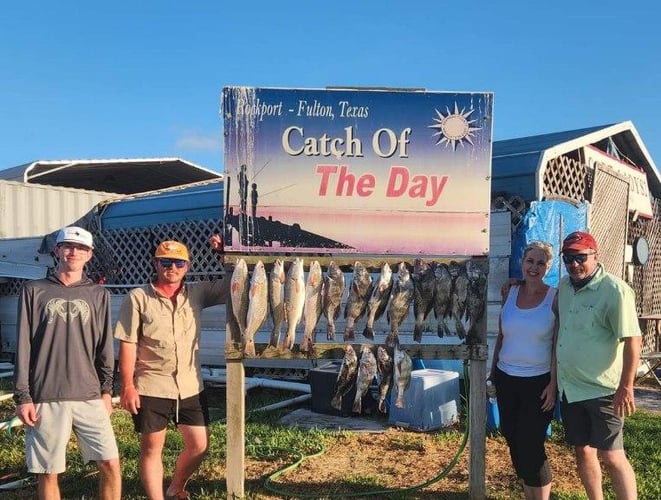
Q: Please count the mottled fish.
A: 12